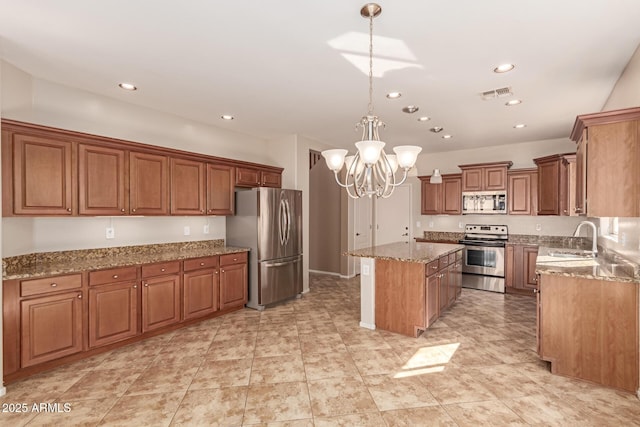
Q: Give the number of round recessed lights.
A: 8